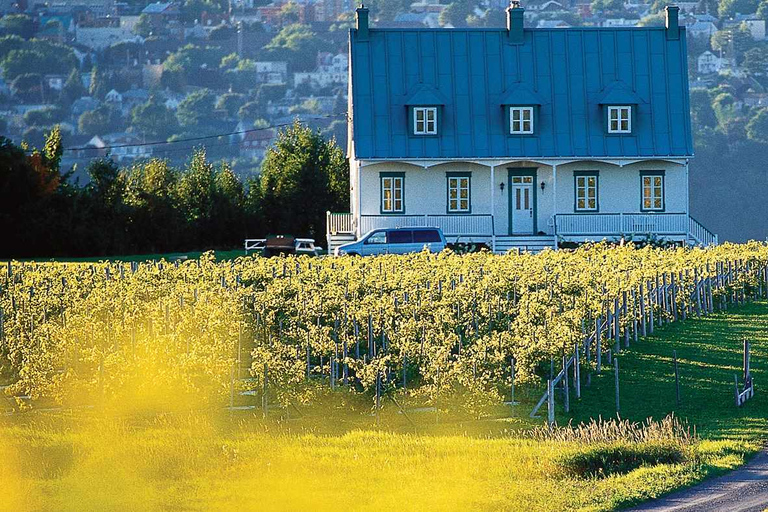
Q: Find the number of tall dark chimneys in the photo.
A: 3